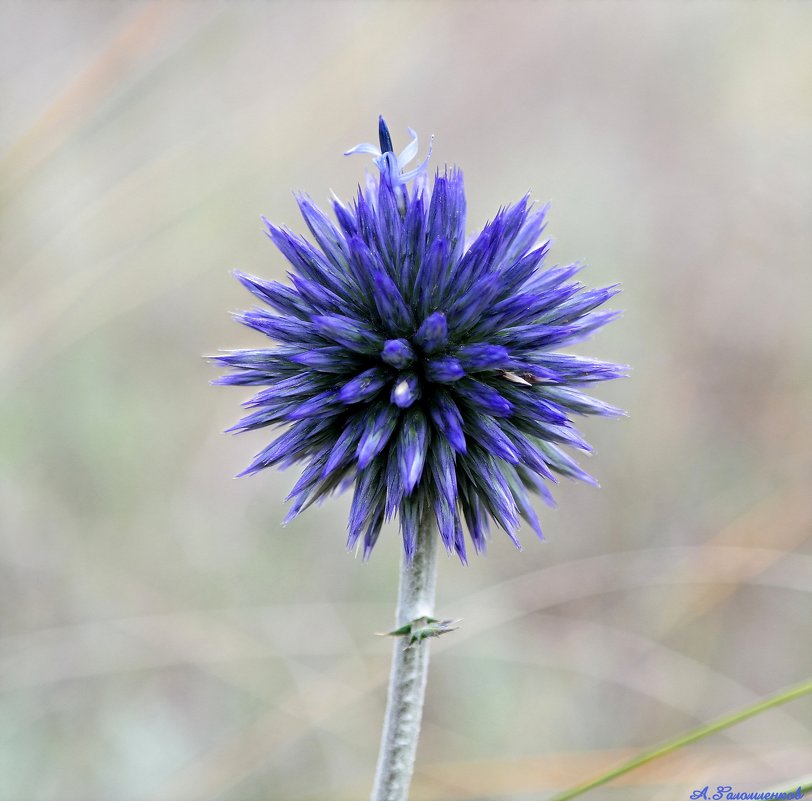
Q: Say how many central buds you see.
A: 4